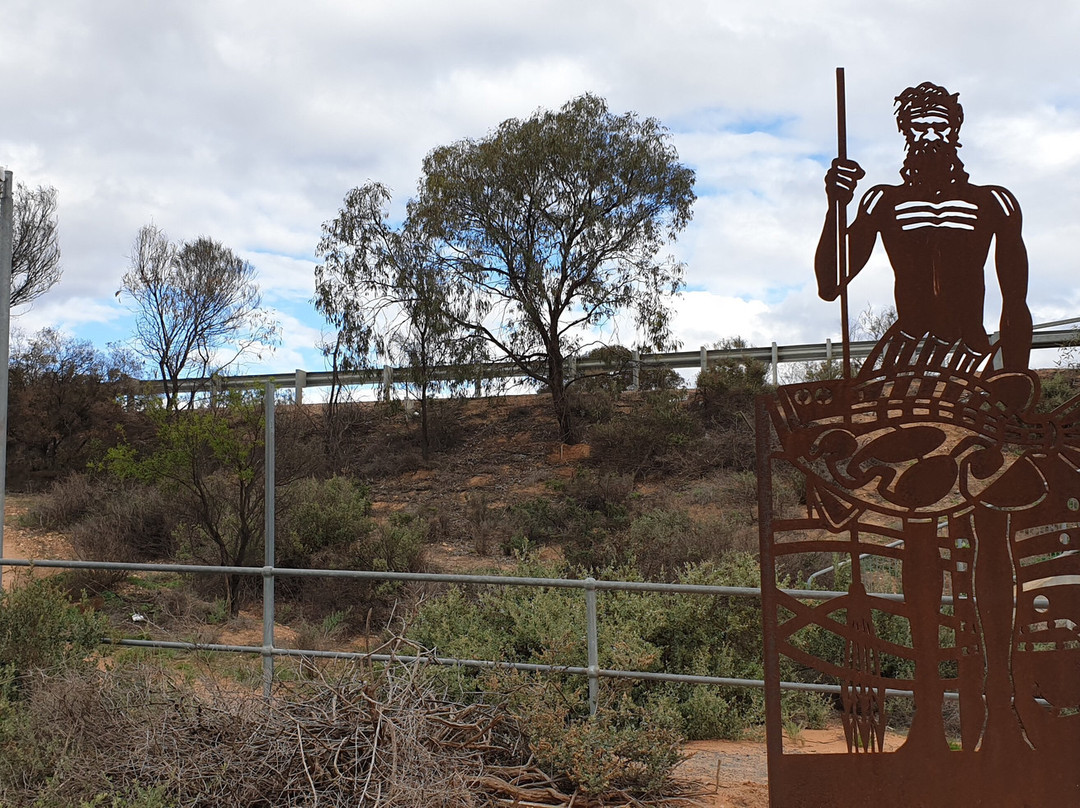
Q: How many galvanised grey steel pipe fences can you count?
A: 1